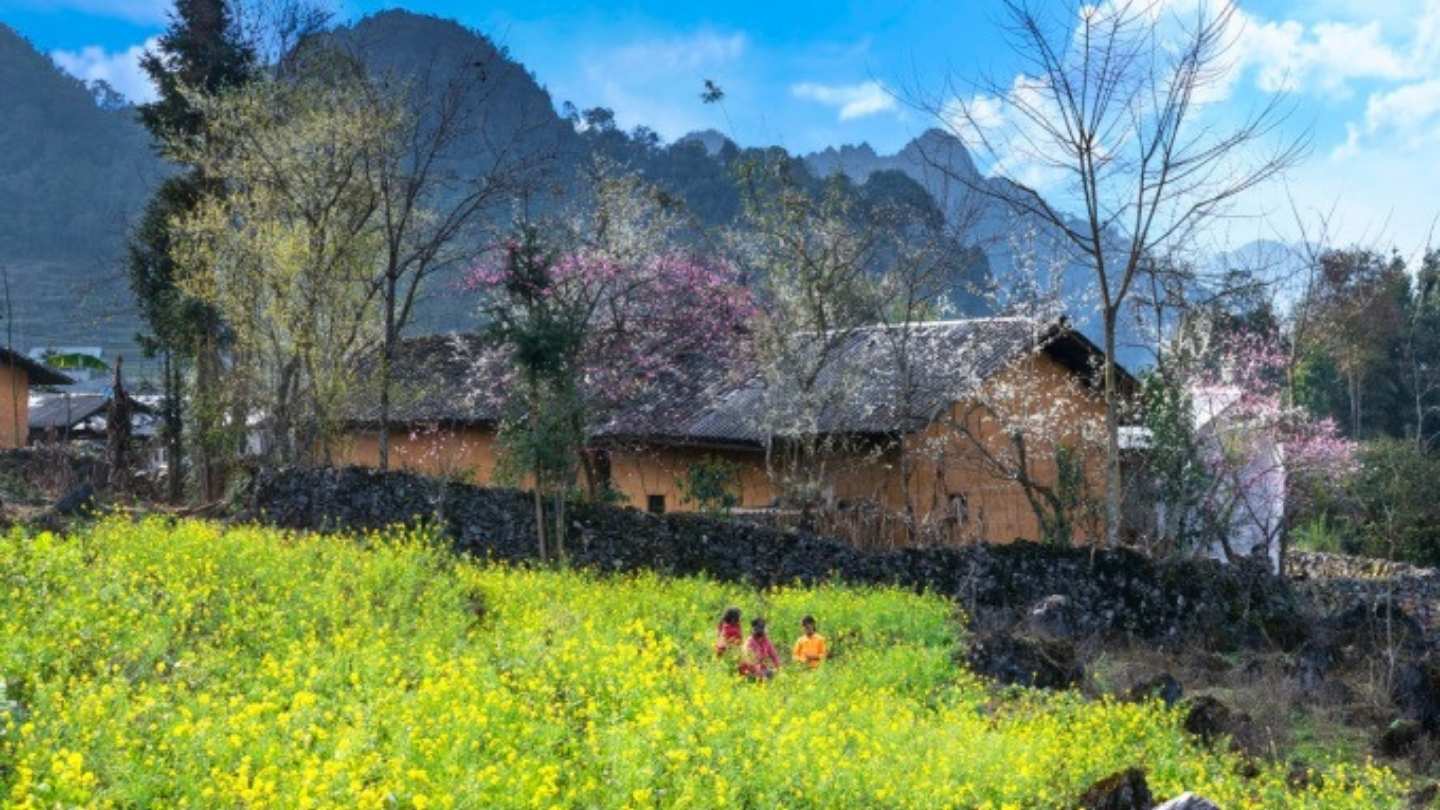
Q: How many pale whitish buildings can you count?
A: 1